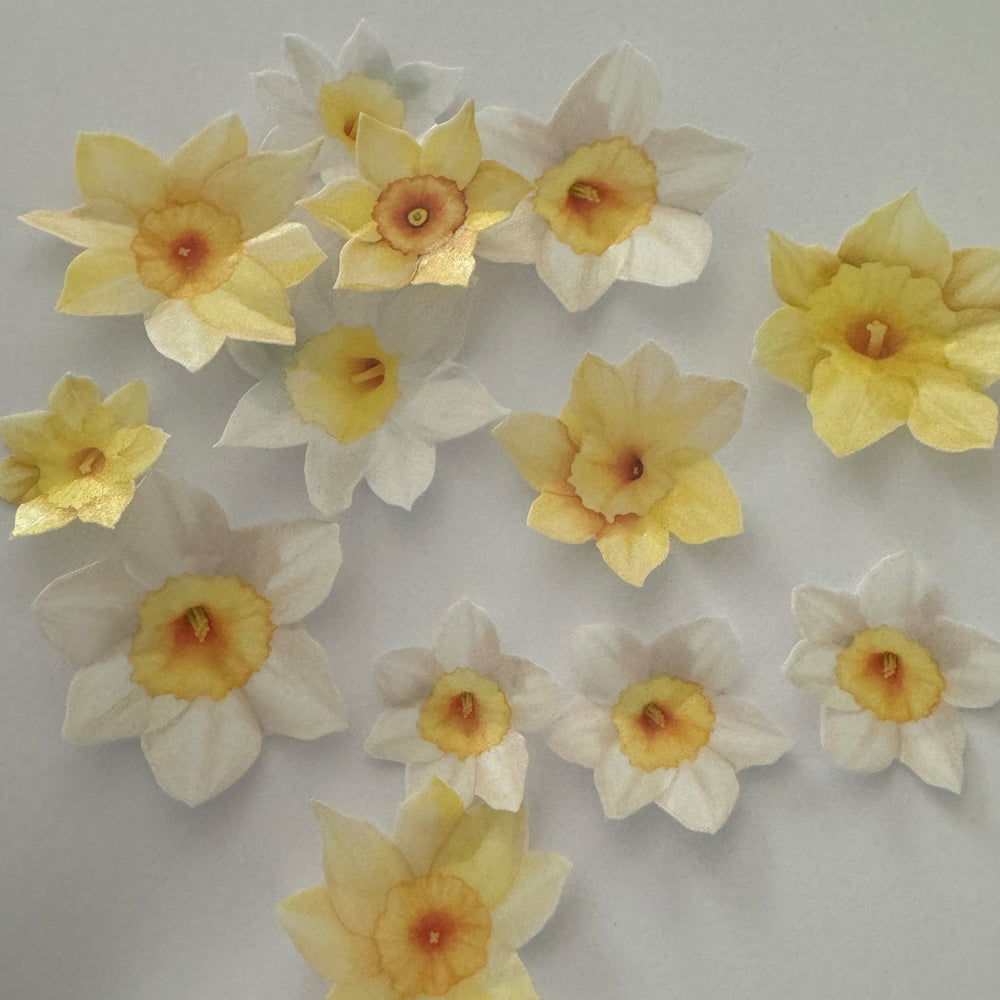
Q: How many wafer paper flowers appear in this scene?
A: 13